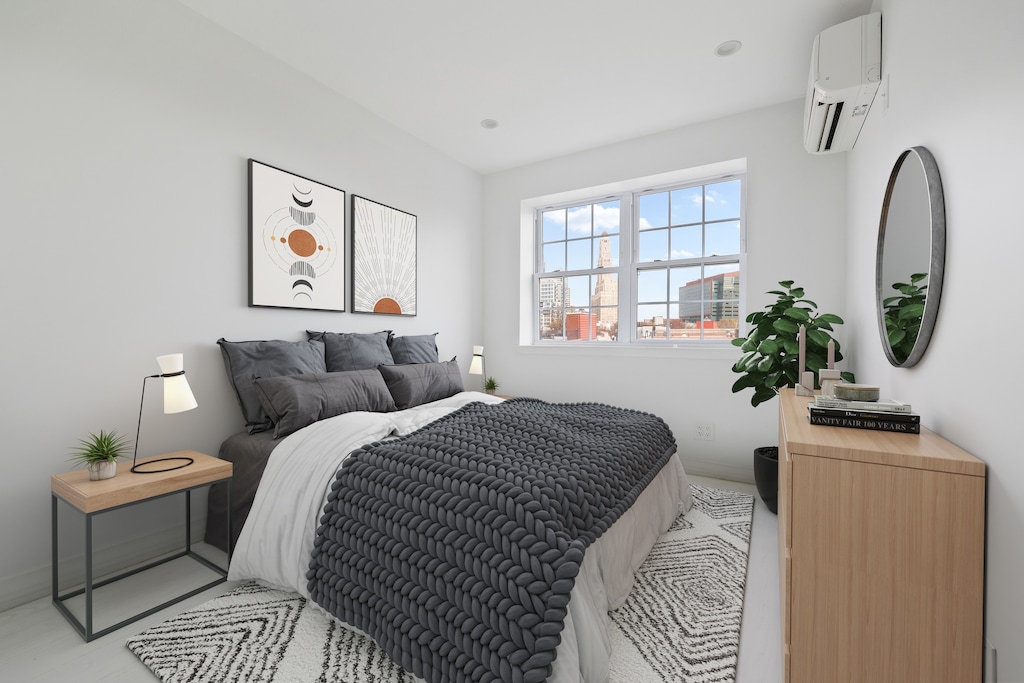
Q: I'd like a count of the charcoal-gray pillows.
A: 5